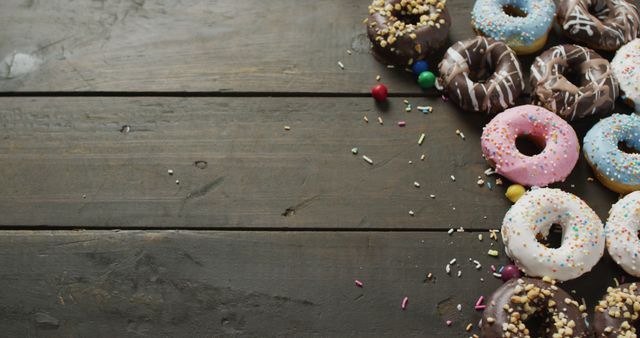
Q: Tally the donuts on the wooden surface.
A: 12